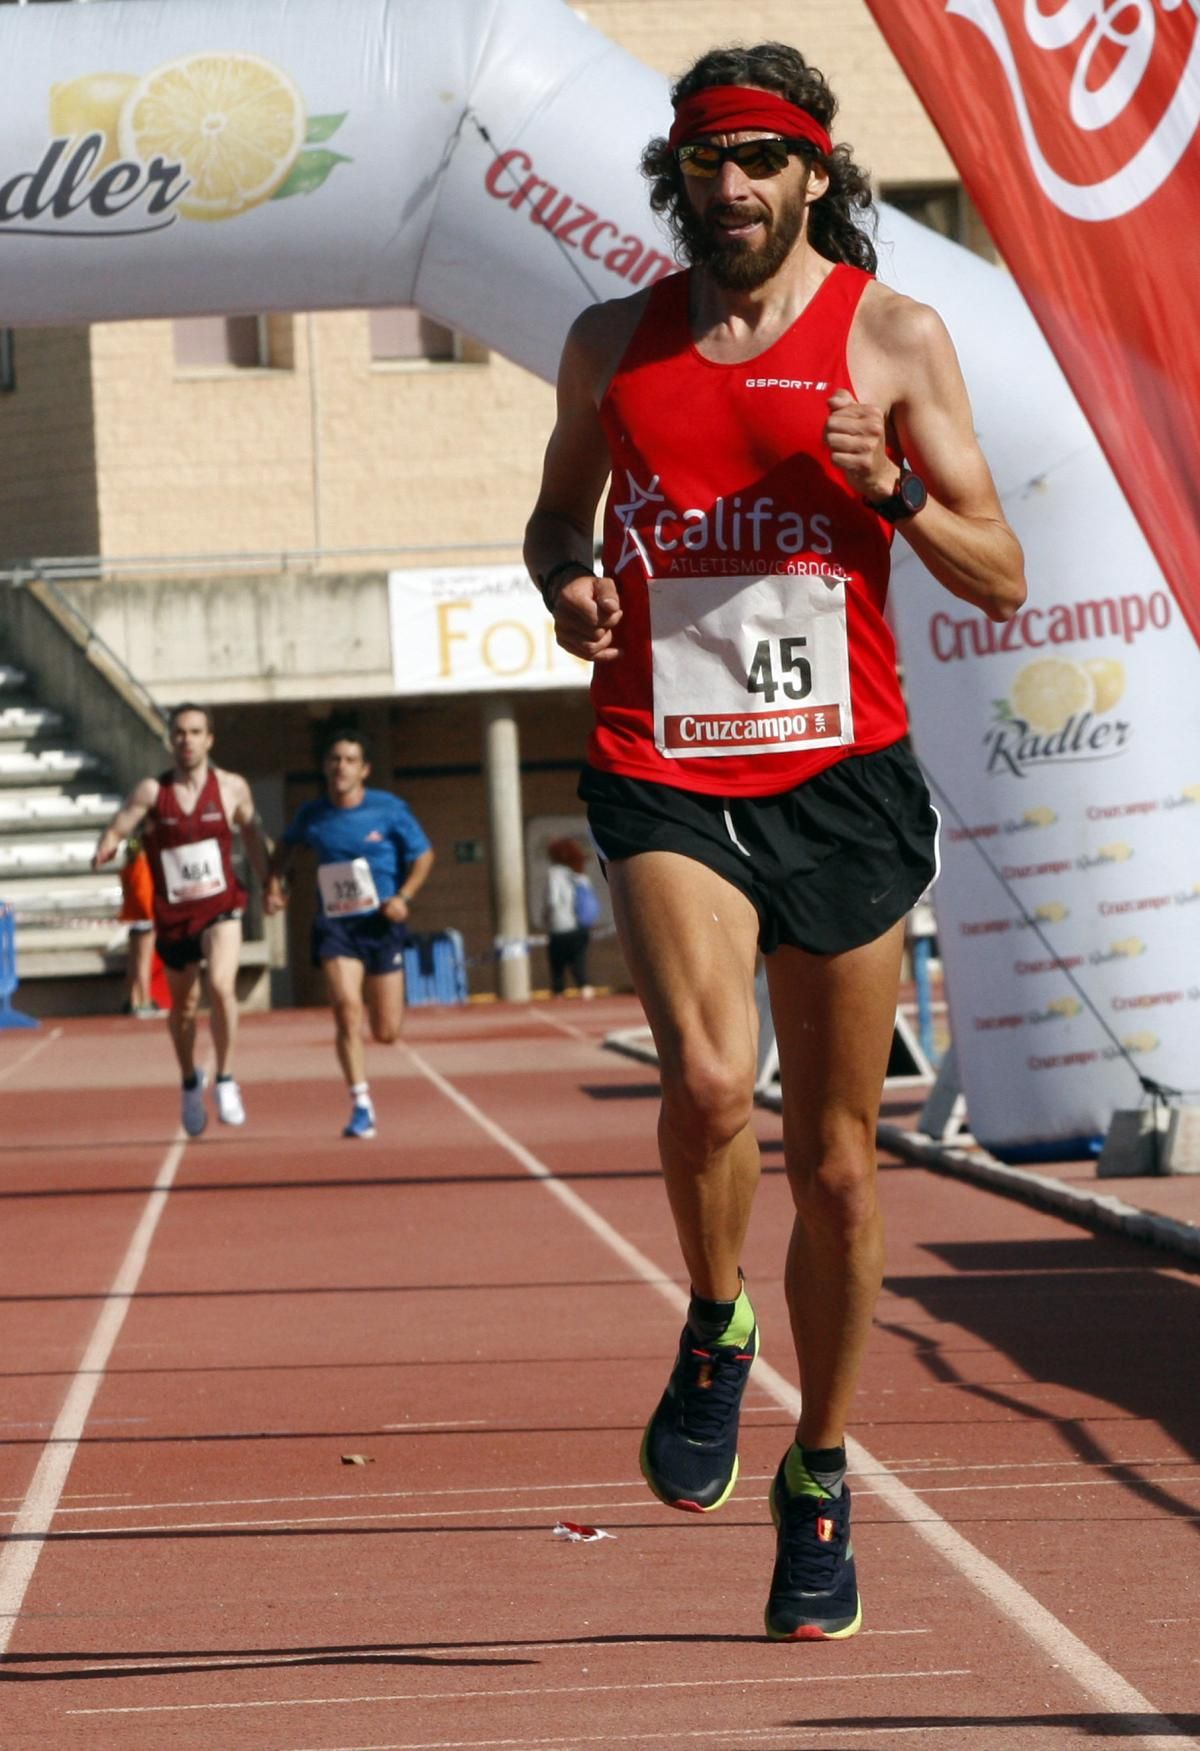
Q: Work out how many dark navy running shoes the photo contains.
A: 2